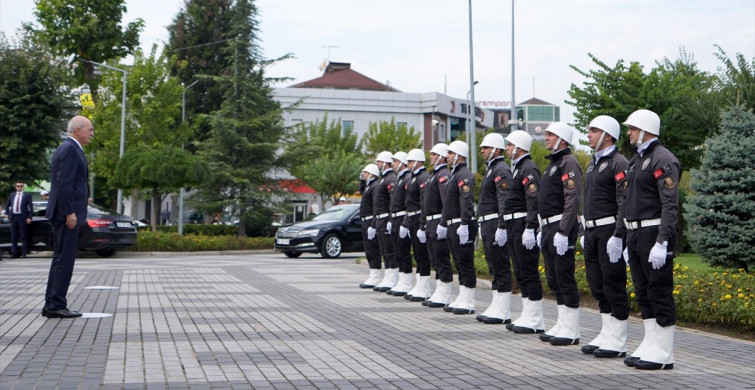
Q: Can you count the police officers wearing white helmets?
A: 11